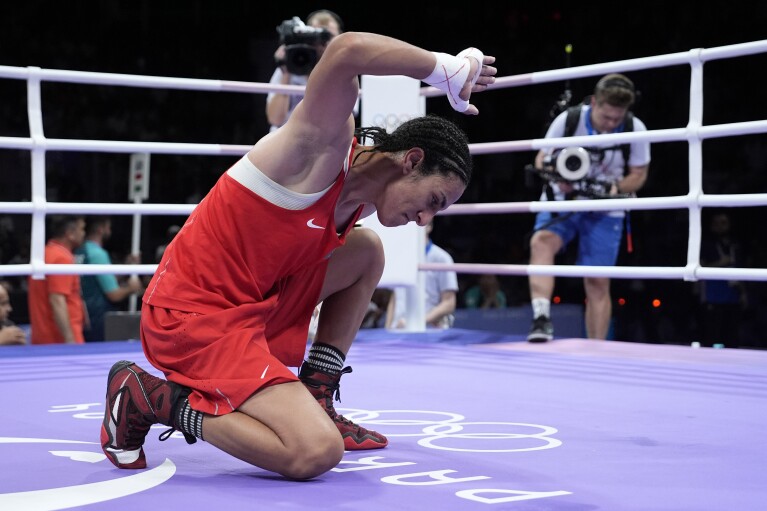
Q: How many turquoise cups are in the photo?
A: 0